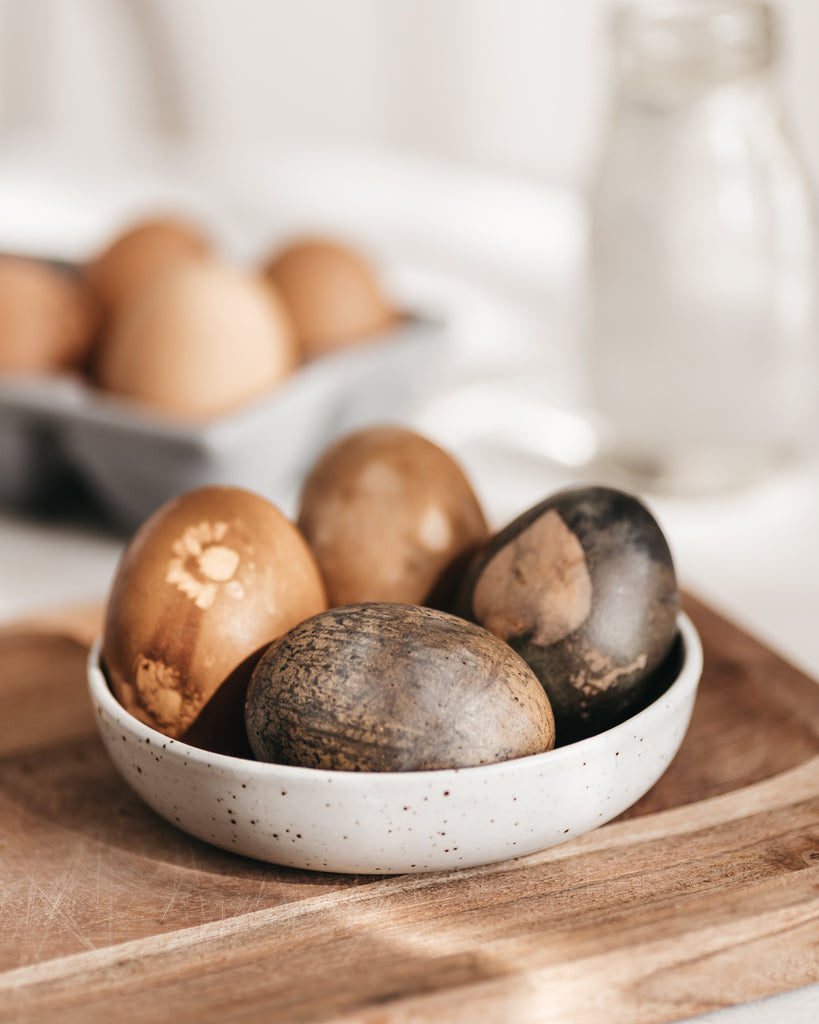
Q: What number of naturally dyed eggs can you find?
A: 4